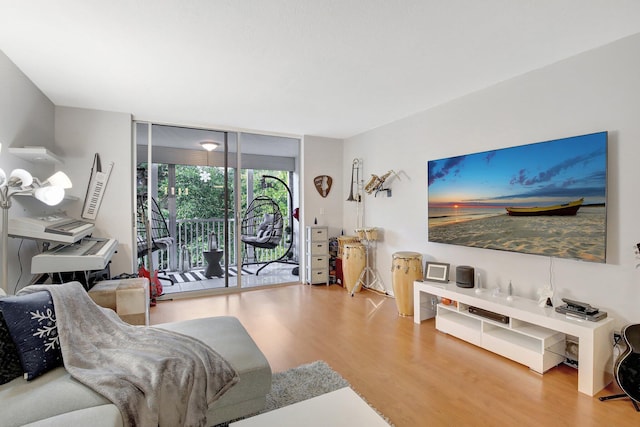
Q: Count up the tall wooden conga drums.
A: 2